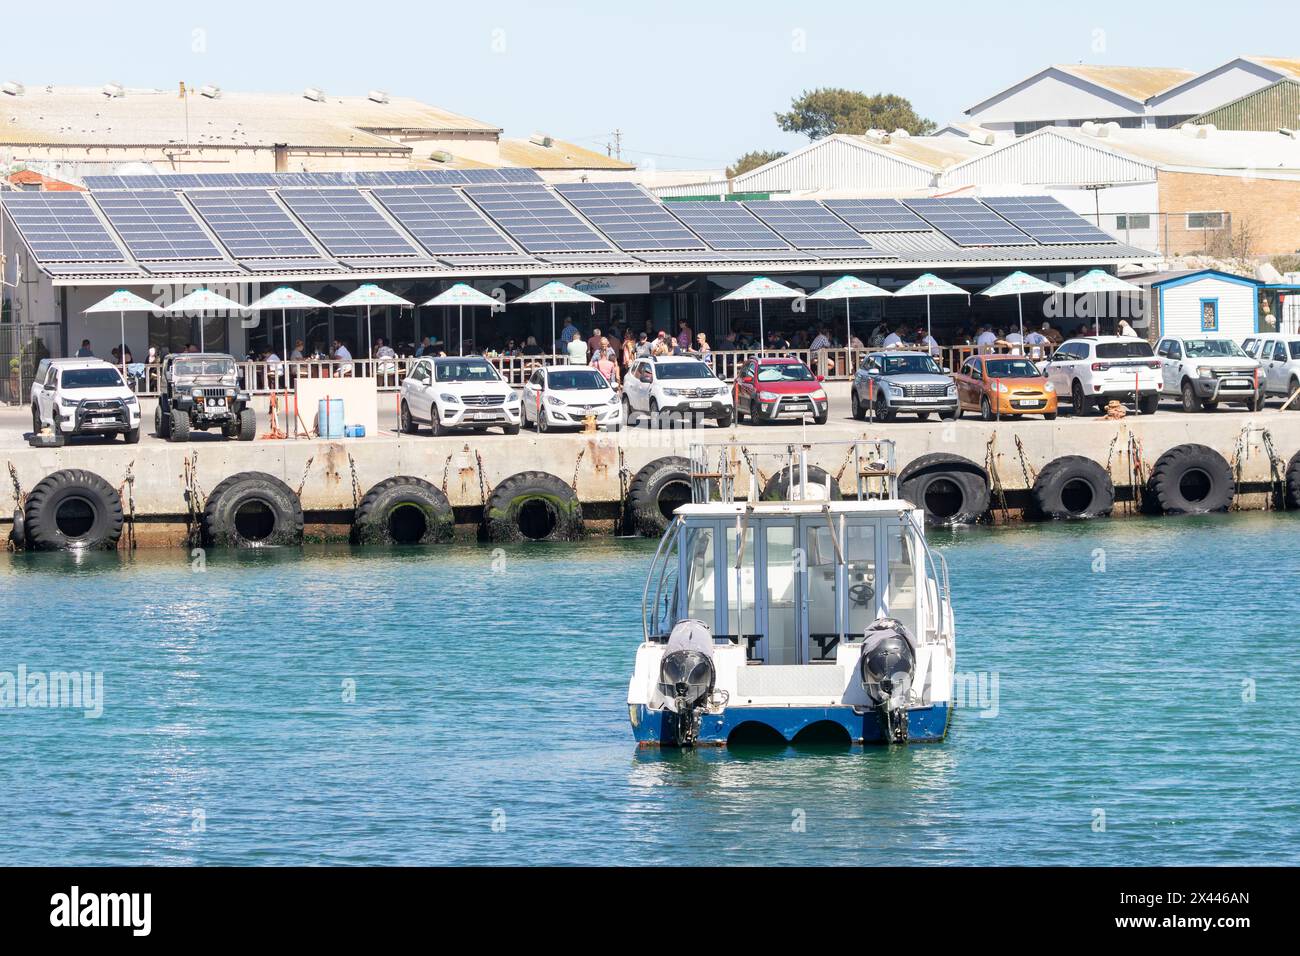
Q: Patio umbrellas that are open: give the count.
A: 11